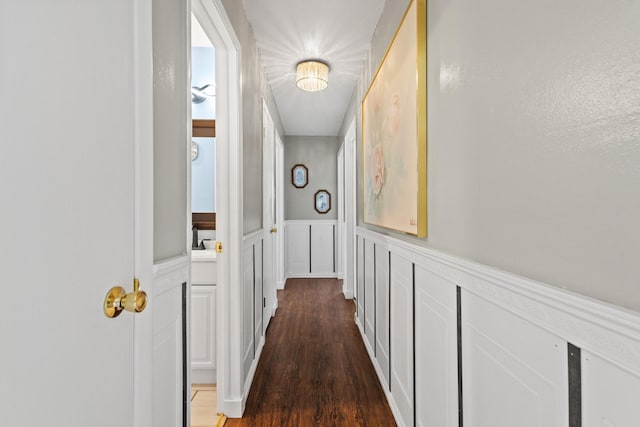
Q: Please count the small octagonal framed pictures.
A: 2